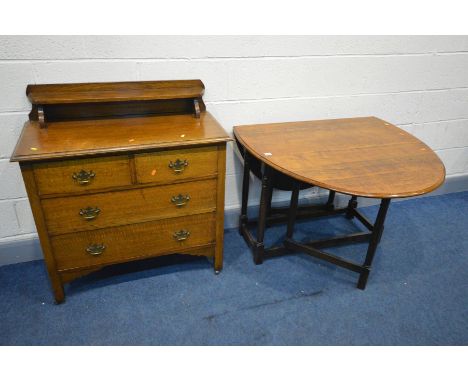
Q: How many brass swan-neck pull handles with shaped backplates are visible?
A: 6